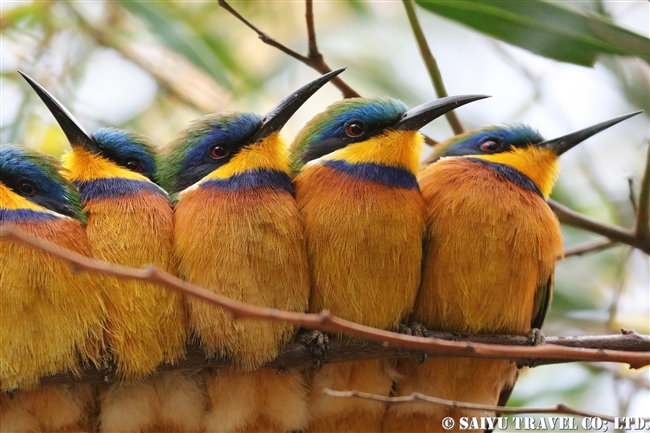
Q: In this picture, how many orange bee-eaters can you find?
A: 5